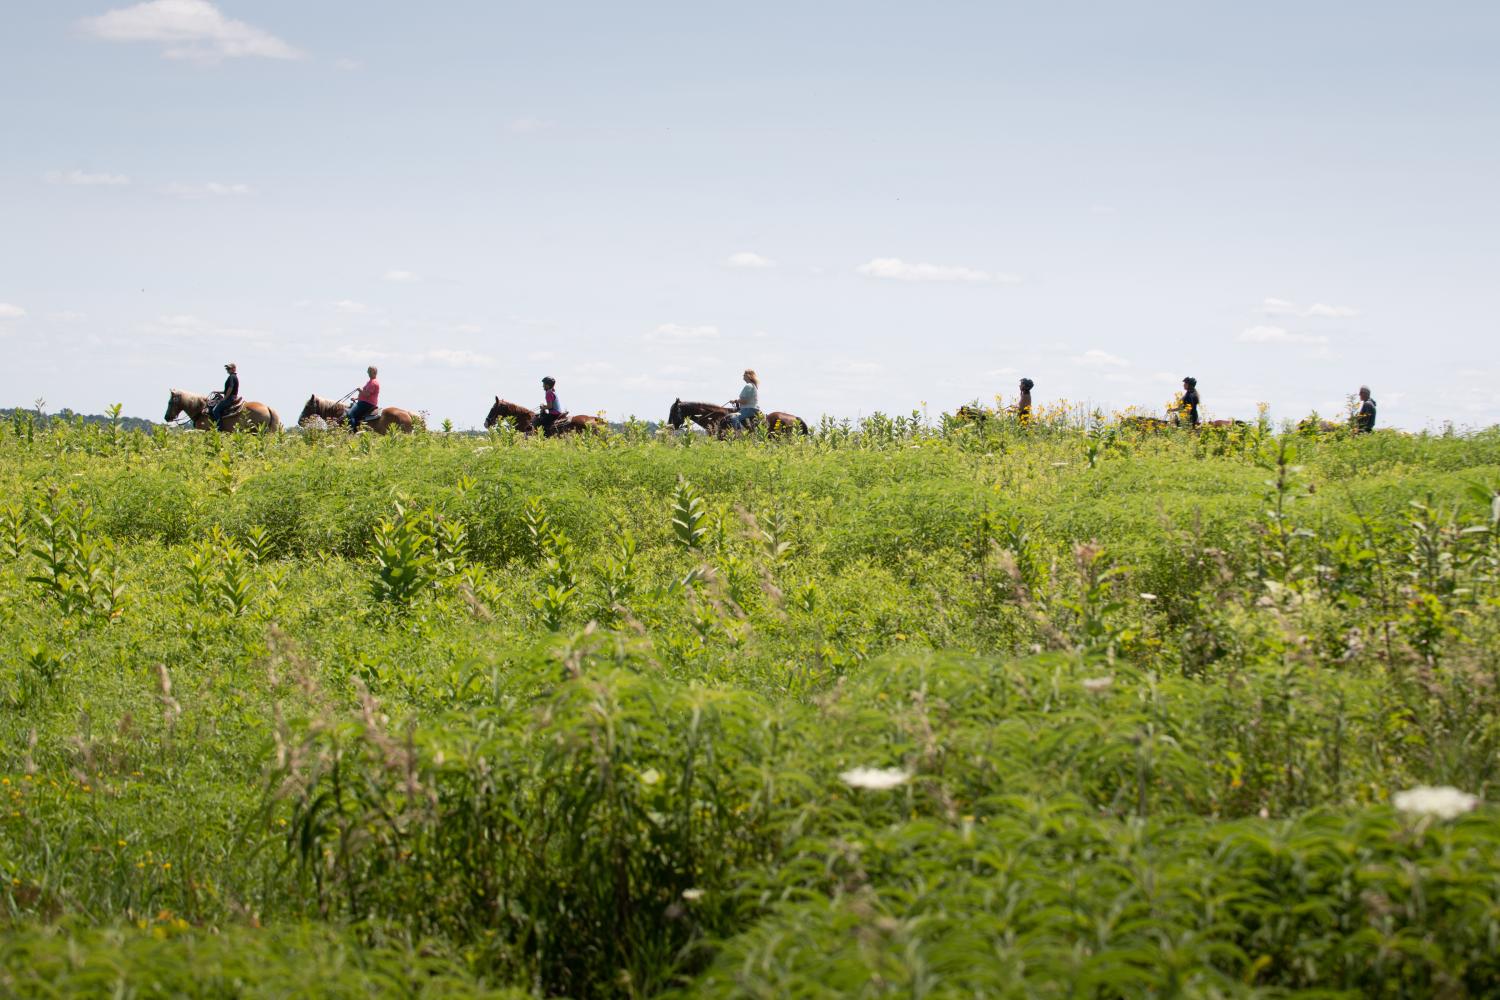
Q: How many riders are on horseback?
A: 7